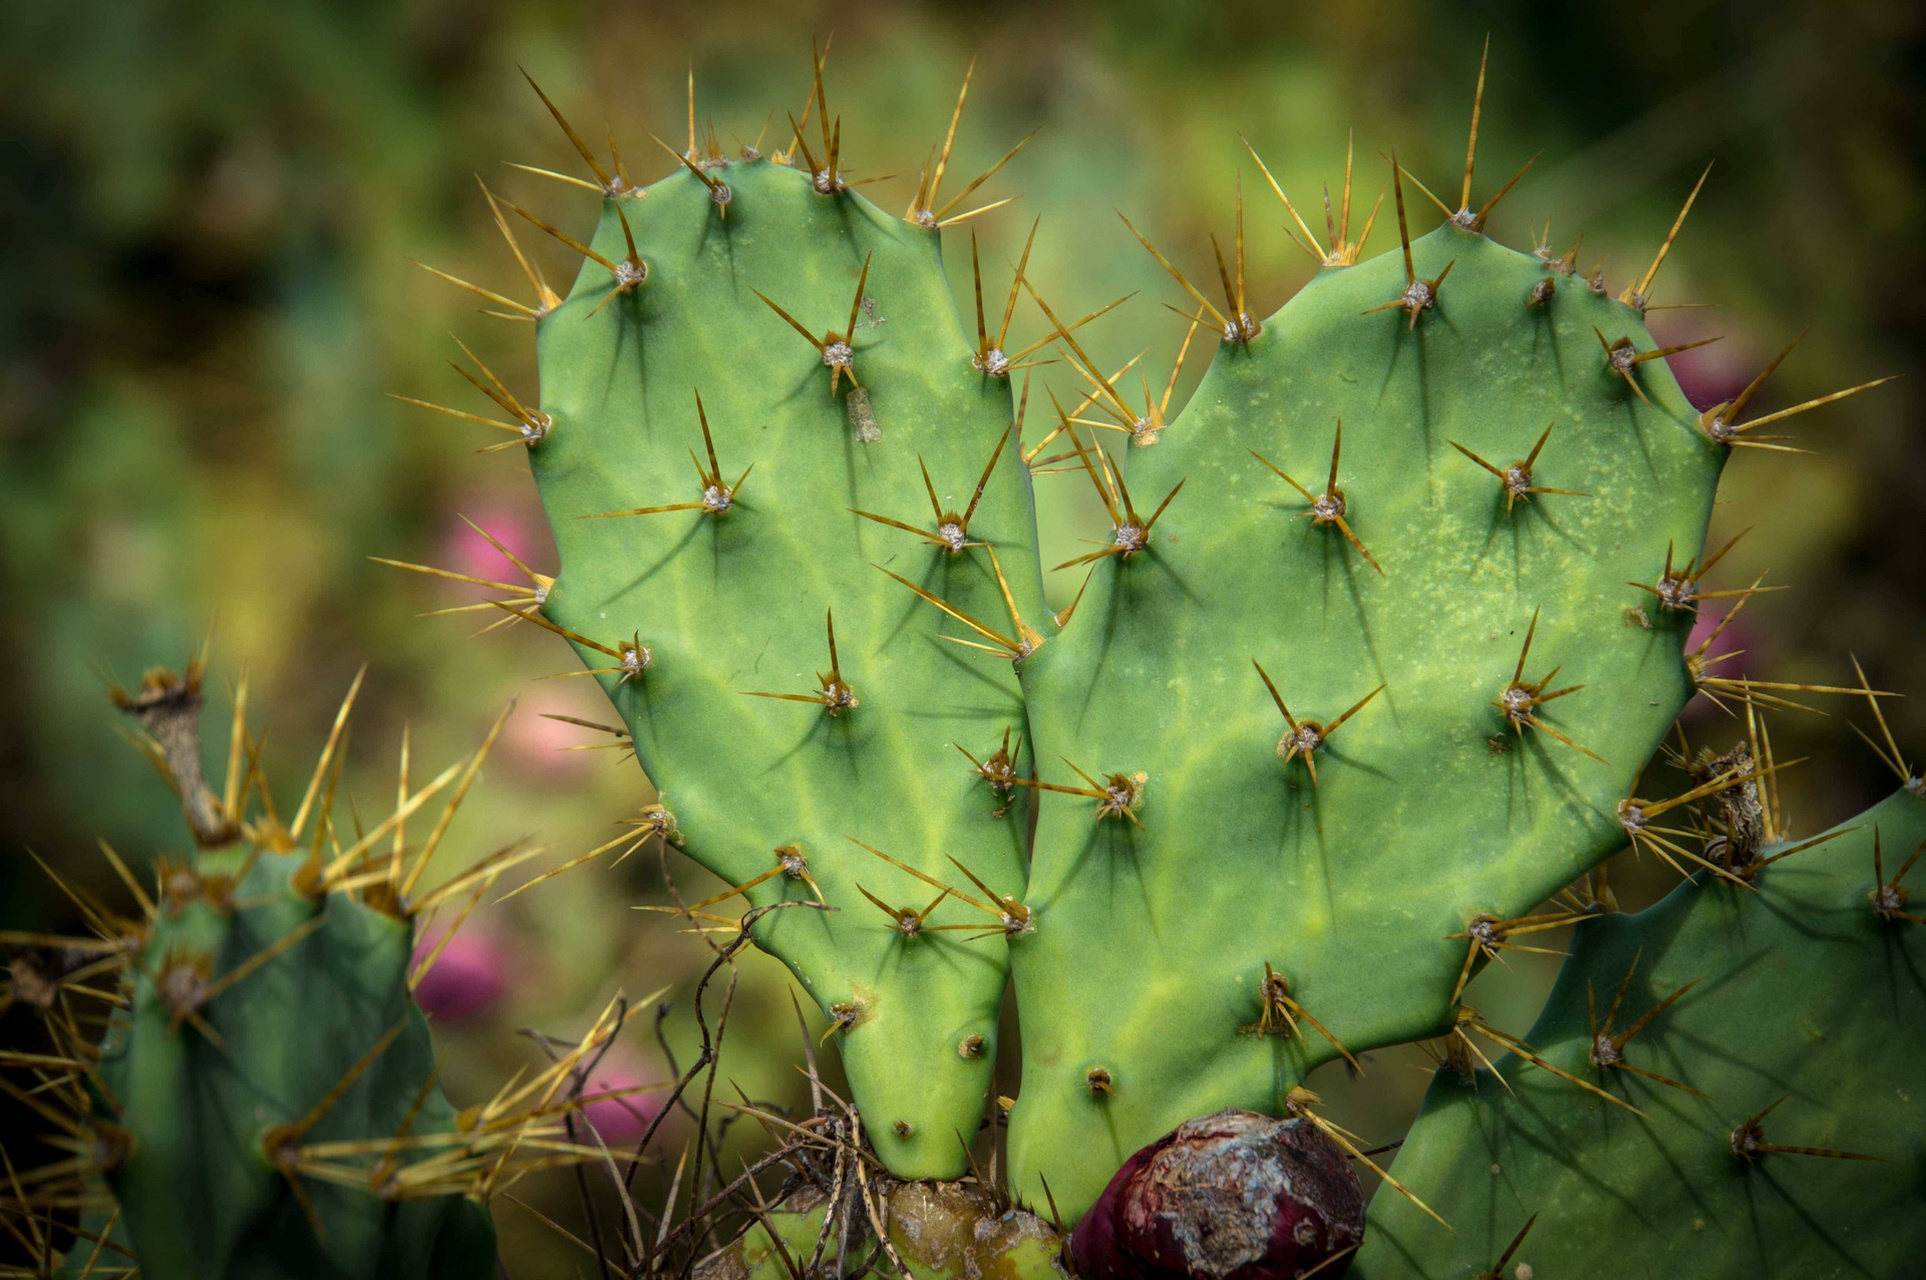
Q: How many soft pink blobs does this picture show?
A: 6